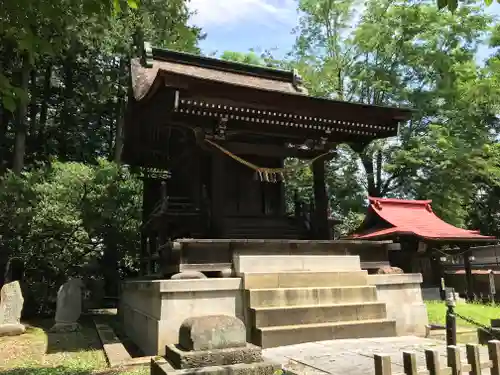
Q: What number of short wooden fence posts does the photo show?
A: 6